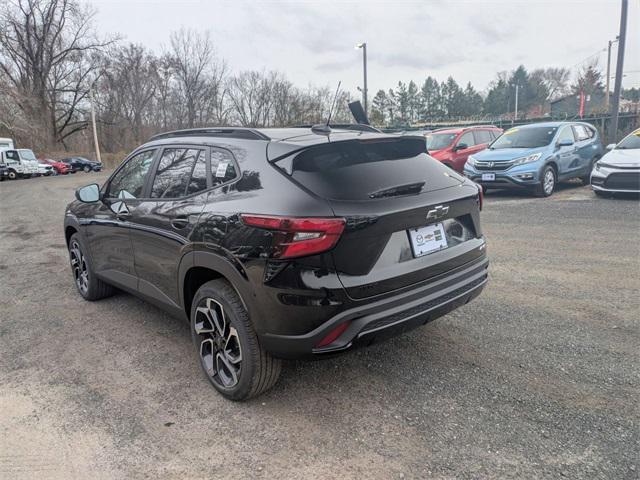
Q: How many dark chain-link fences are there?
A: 1